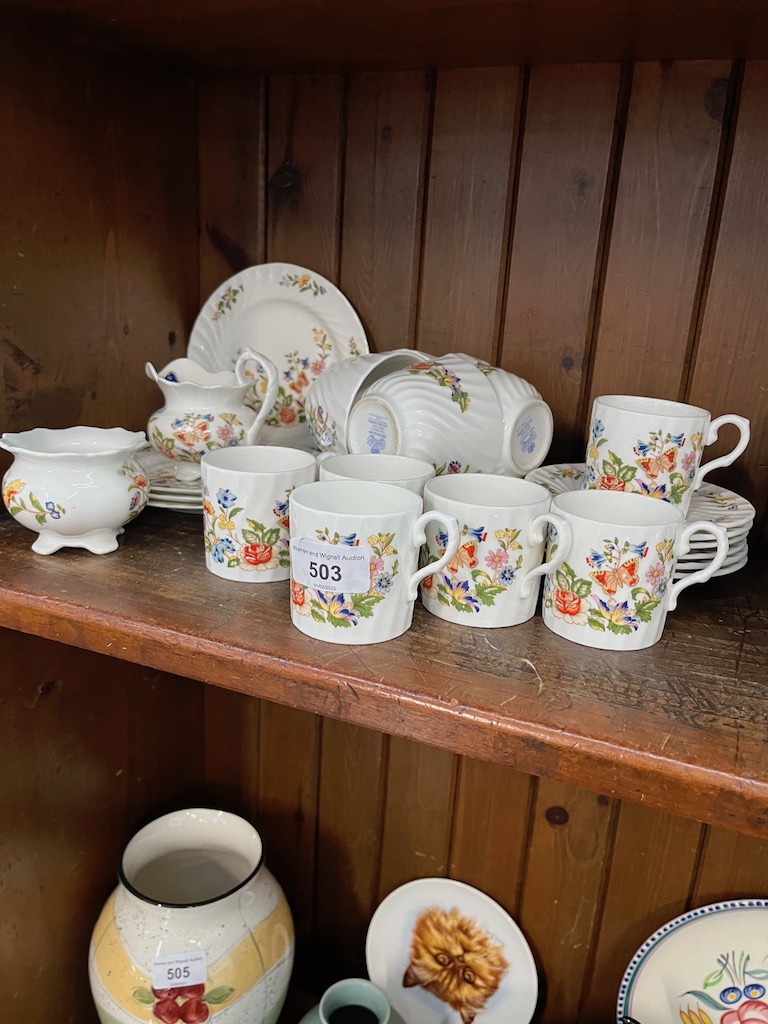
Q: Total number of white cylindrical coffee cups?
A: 6